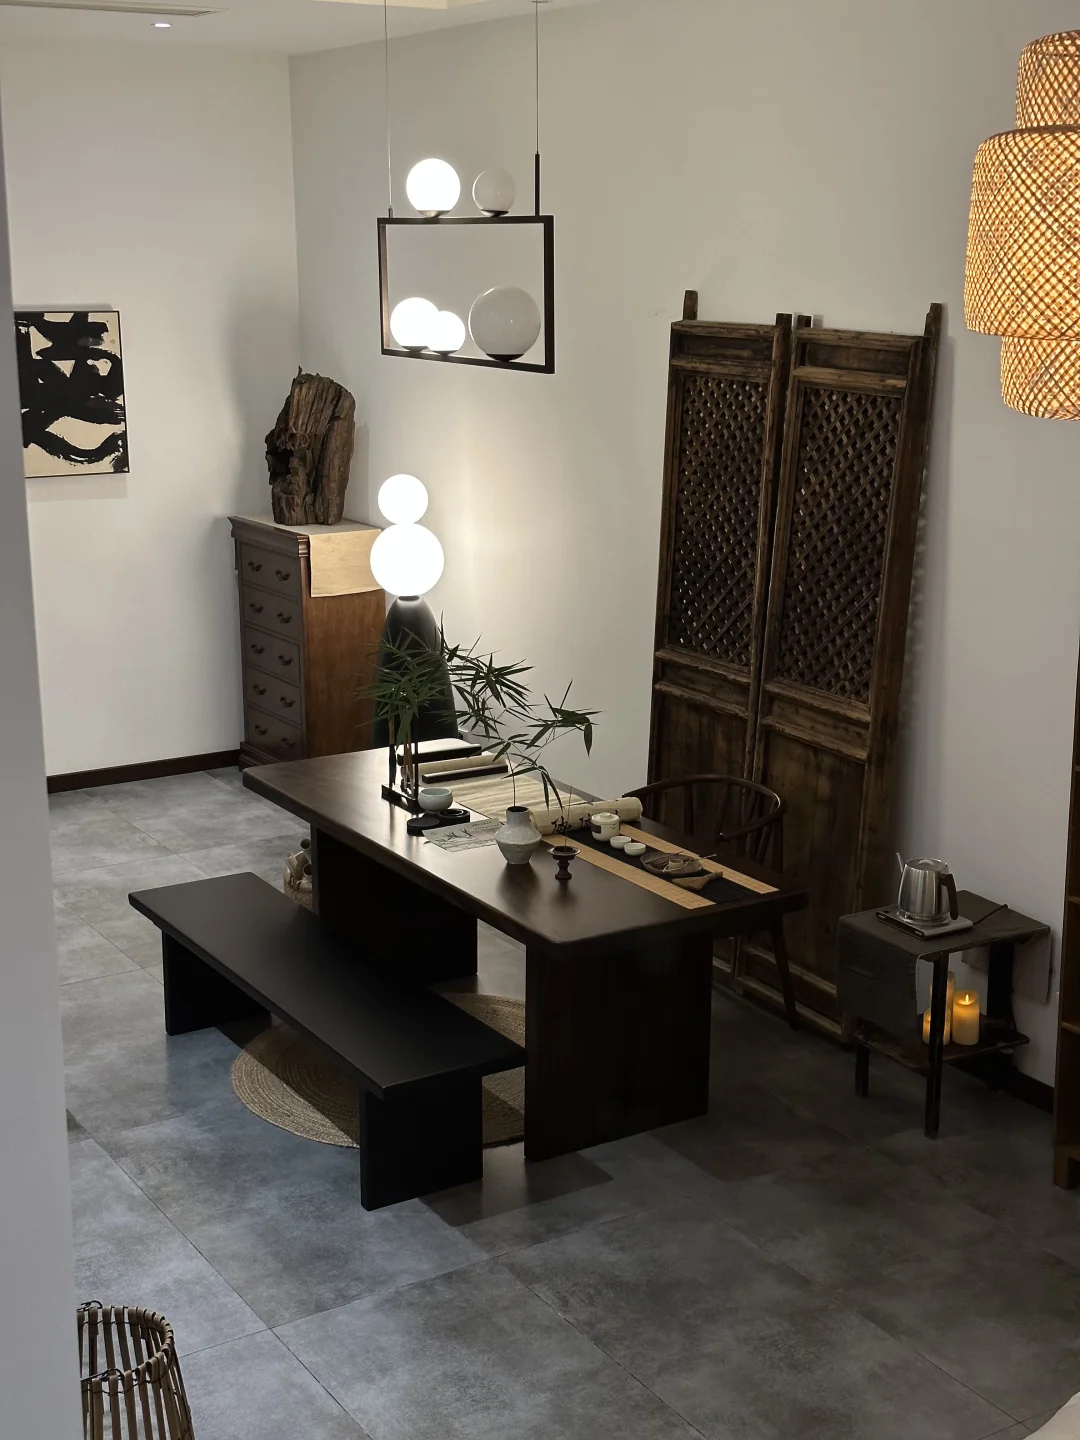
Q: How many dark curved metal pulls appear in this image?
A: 10